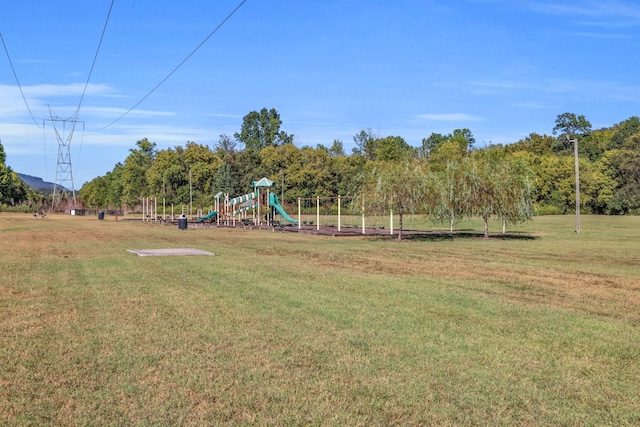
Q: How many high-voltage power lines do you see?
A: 3